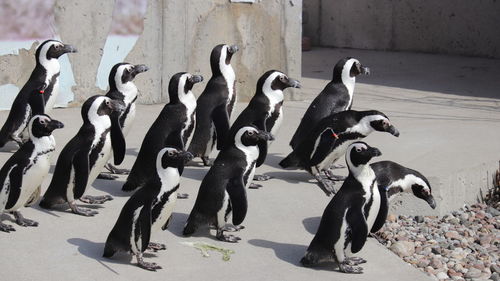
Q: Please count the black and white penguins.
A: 13